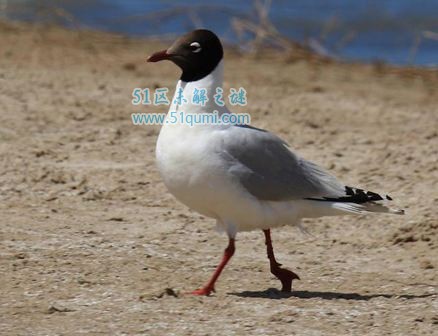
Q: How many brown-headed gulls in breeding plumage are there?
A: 1